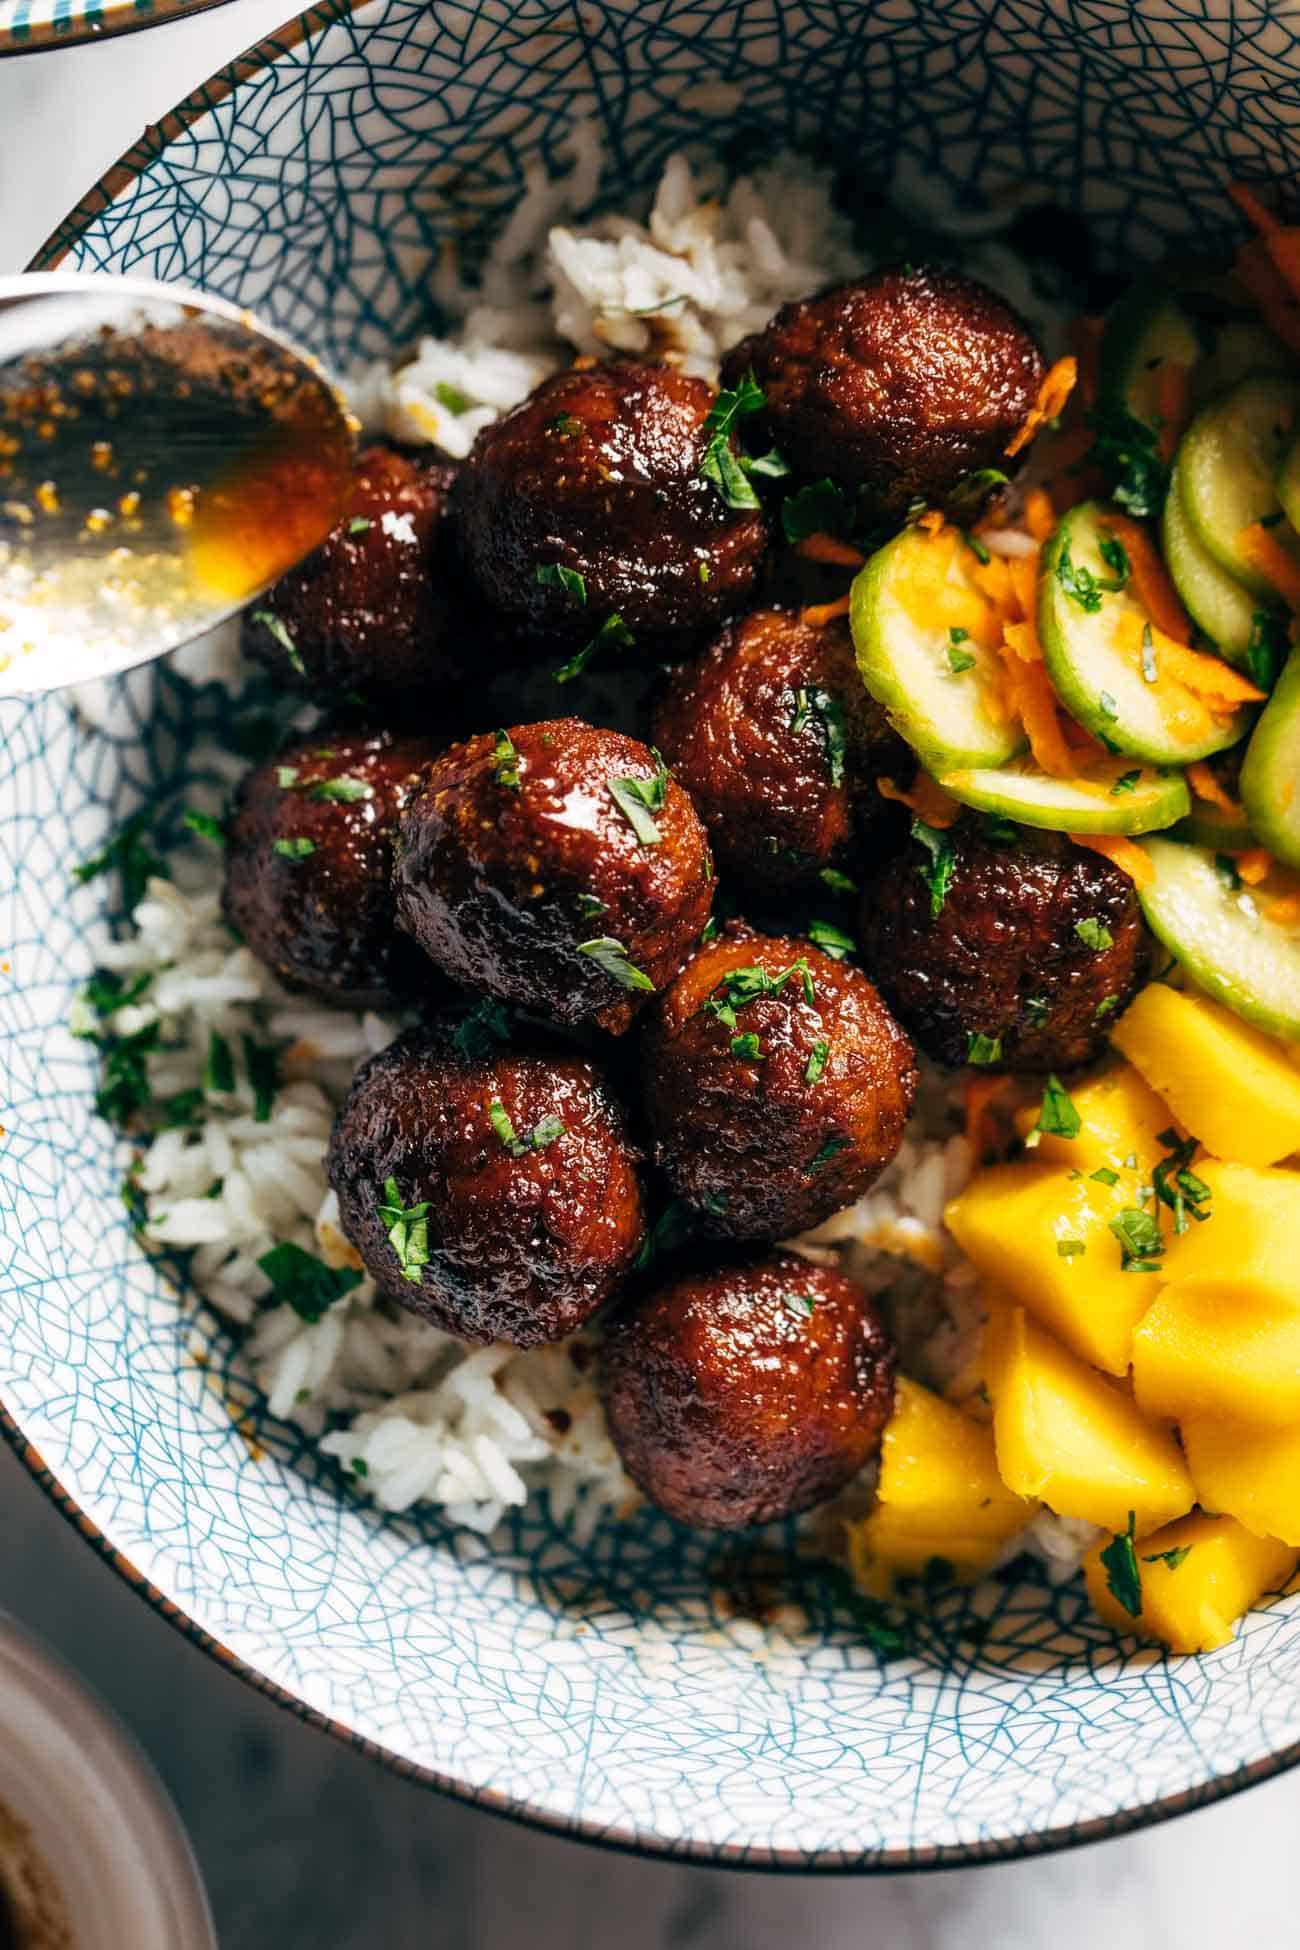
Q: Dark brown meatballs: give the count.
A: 10